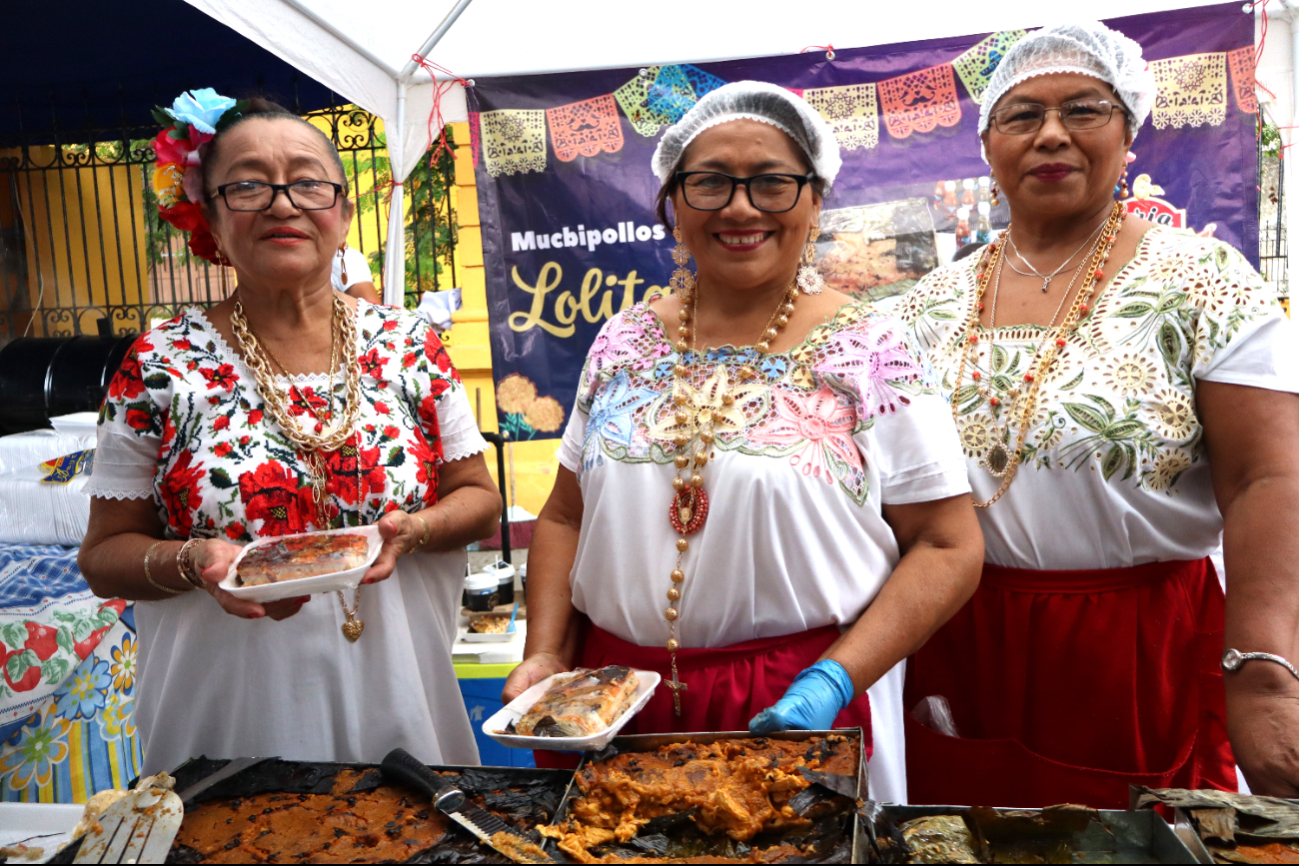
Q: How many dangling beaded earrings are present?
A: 2